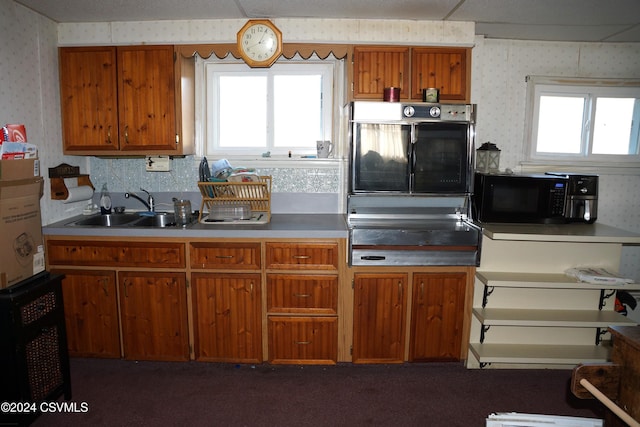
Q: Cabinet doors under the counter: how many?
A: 5